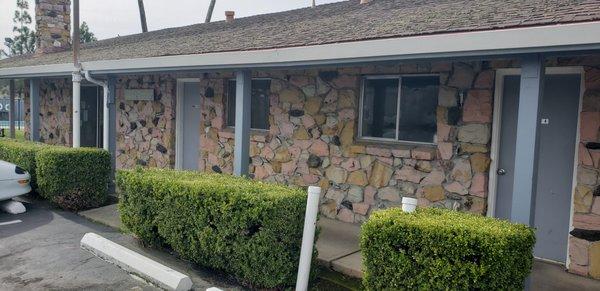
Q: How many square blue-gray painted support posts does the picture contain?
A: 4